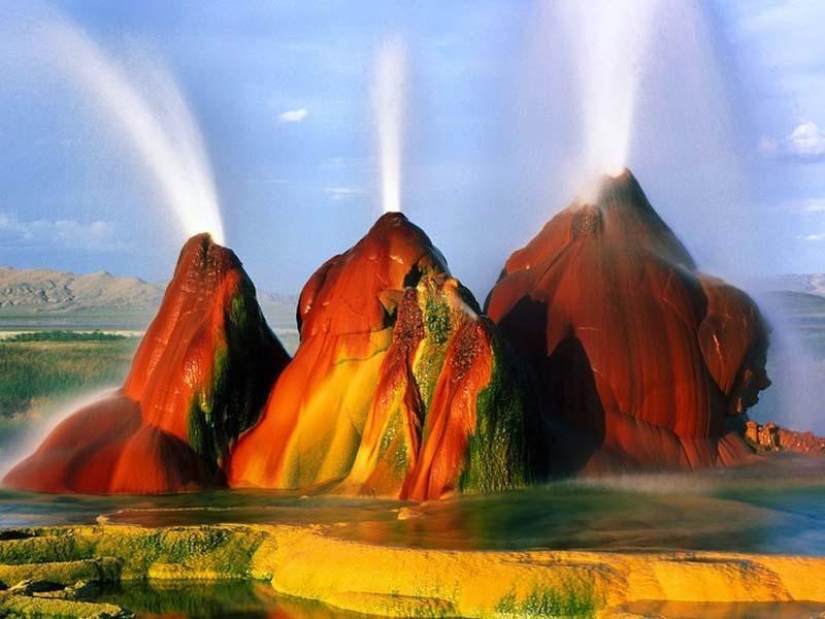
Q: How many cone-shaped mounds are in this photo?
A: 3